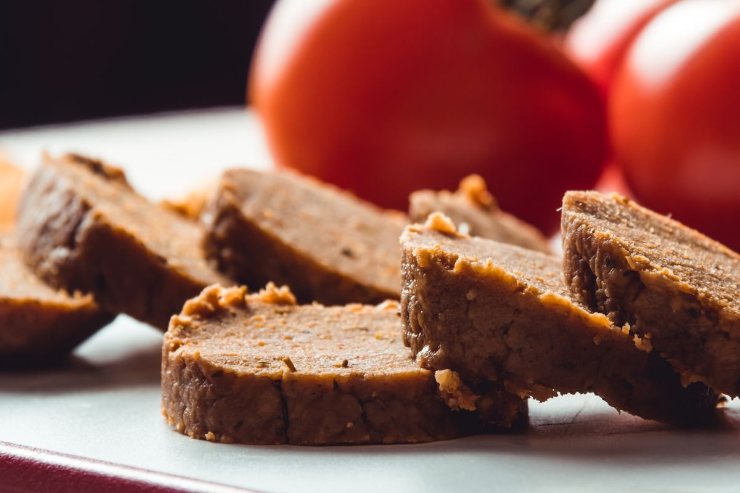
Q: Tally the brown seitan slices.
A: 7